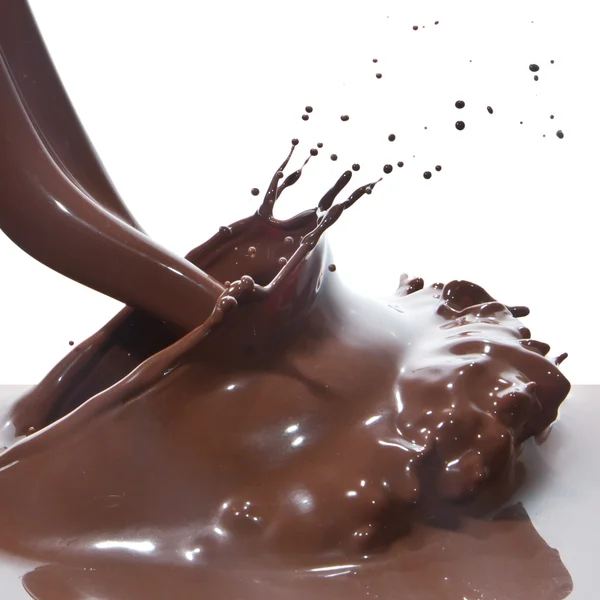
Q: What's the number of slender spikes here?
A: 4